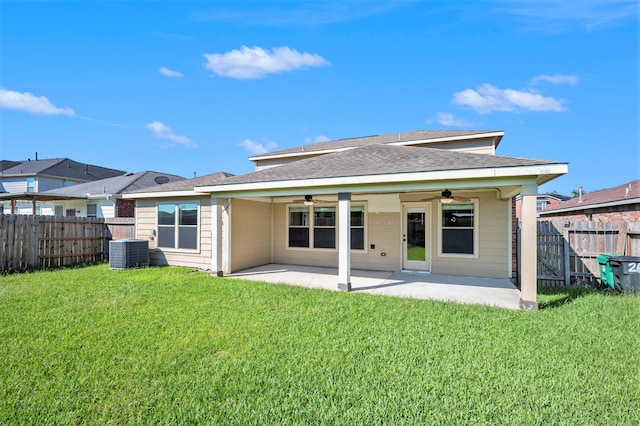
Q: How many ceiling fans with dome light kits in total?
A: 2